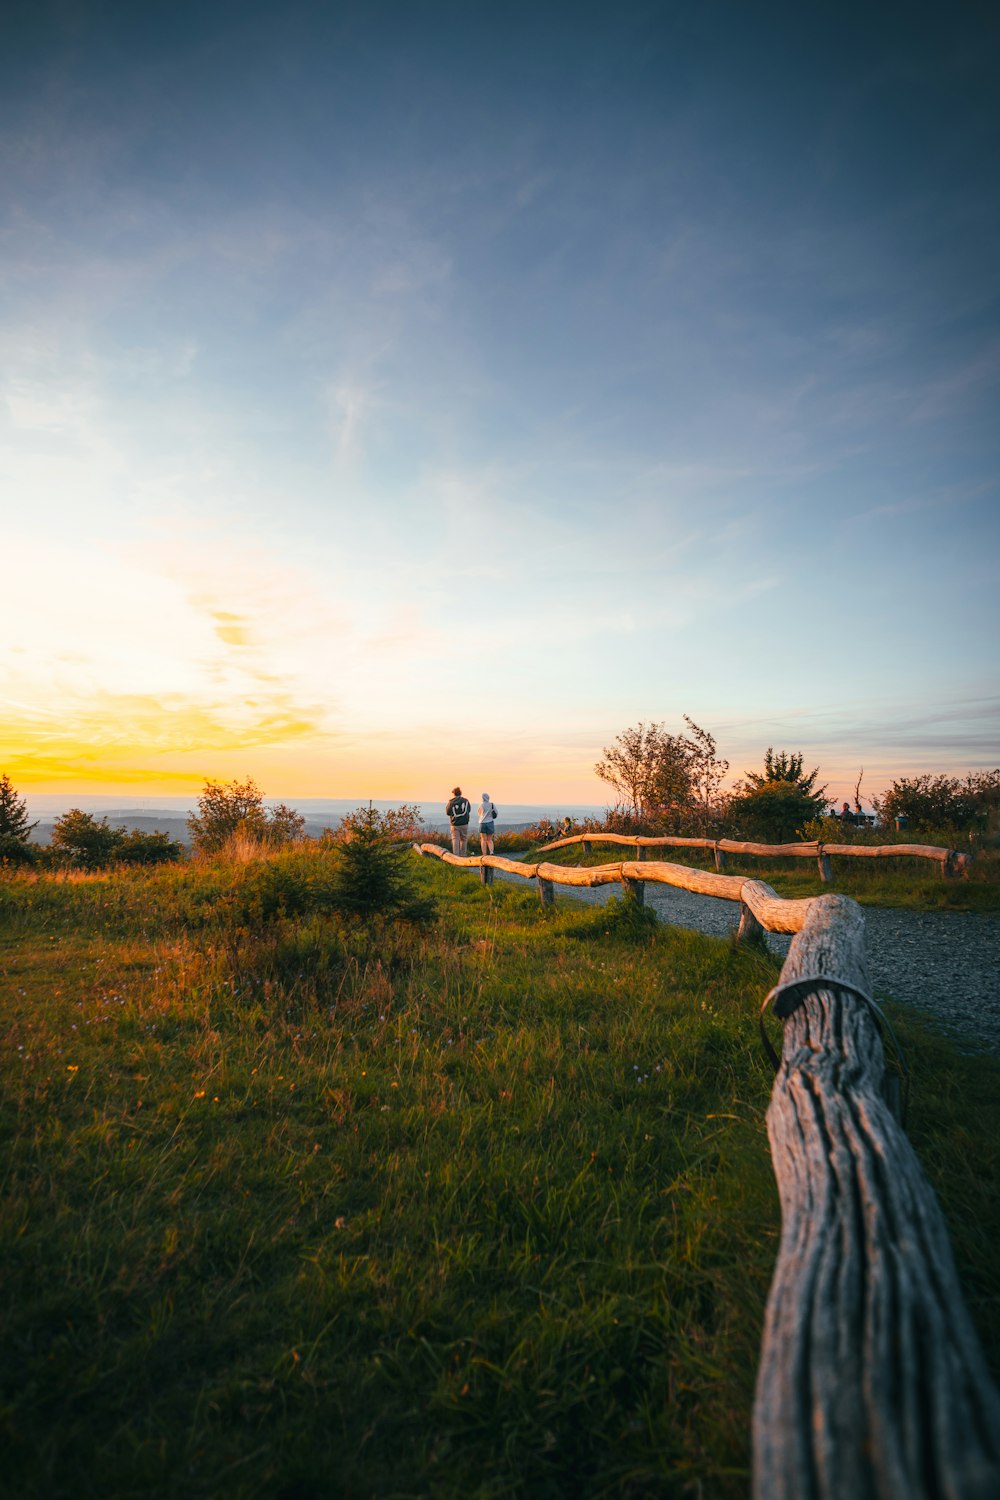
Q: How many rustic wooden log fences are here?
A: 2